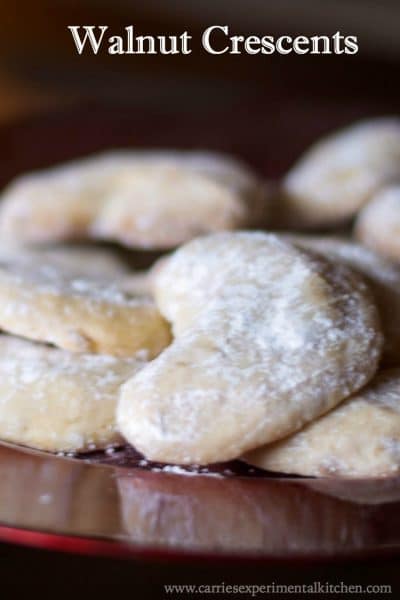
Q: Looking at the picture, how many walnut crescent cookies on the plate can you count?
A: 8